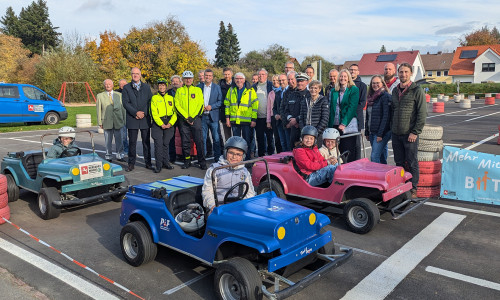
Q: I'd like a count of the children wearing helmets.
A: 4